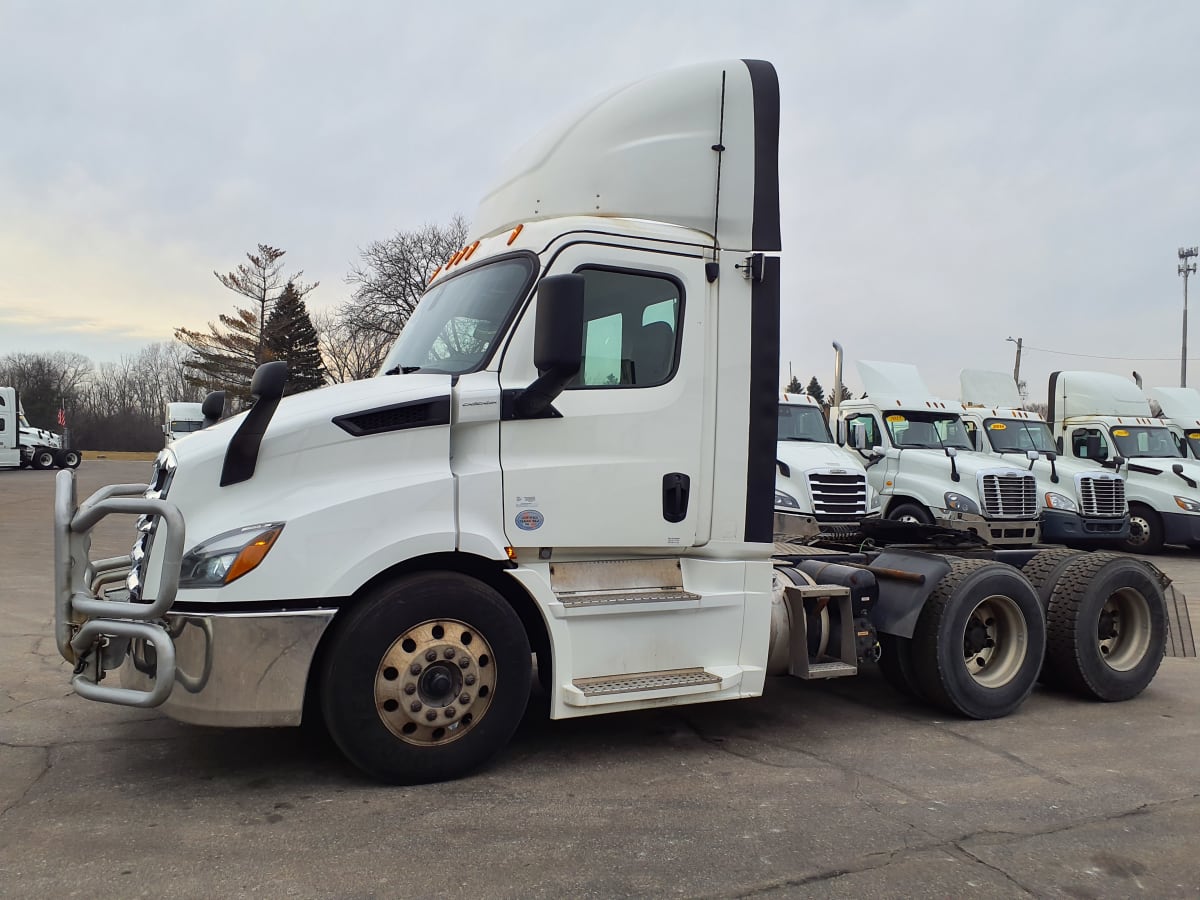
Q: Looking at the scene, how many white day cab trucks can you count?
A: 6